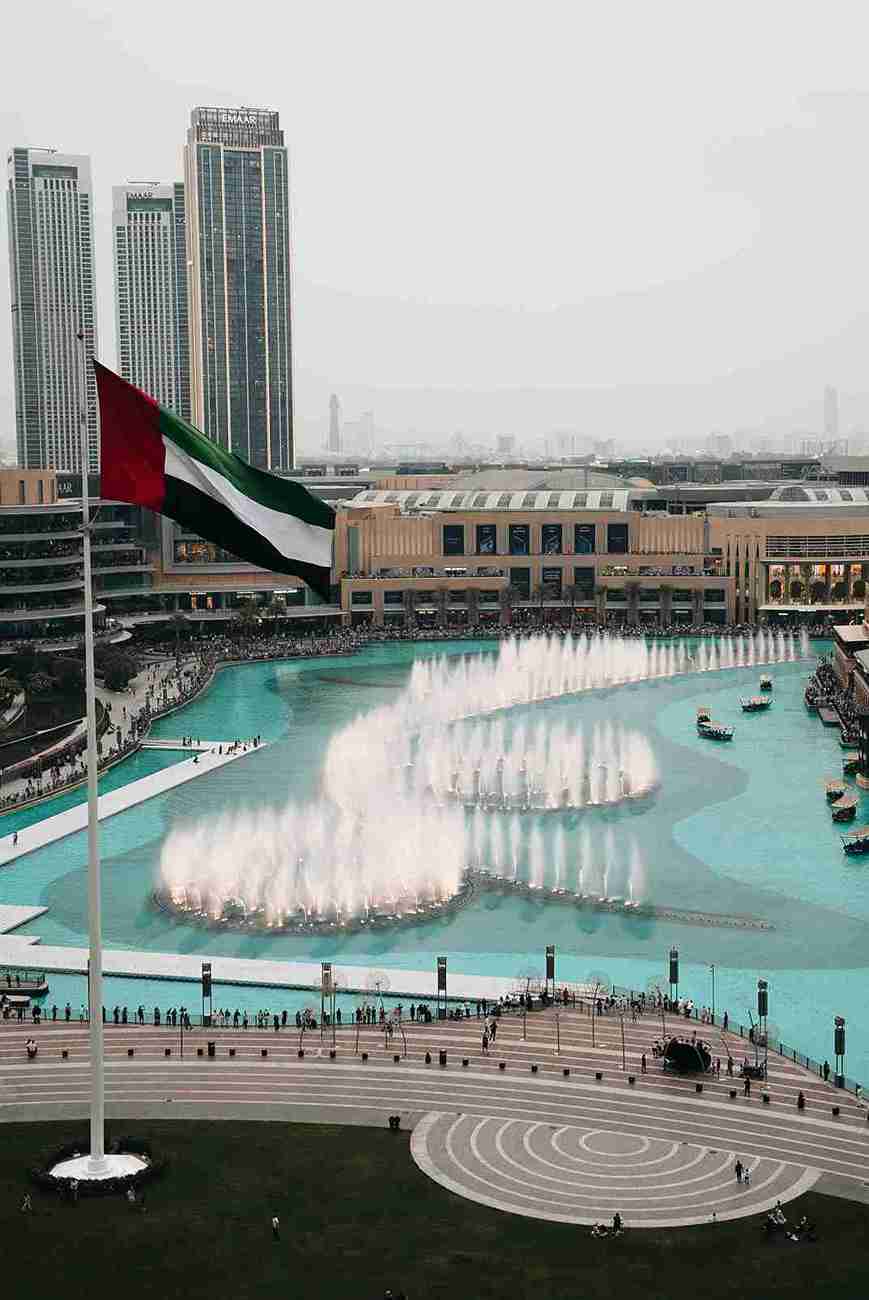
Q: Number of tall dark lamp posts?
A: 7